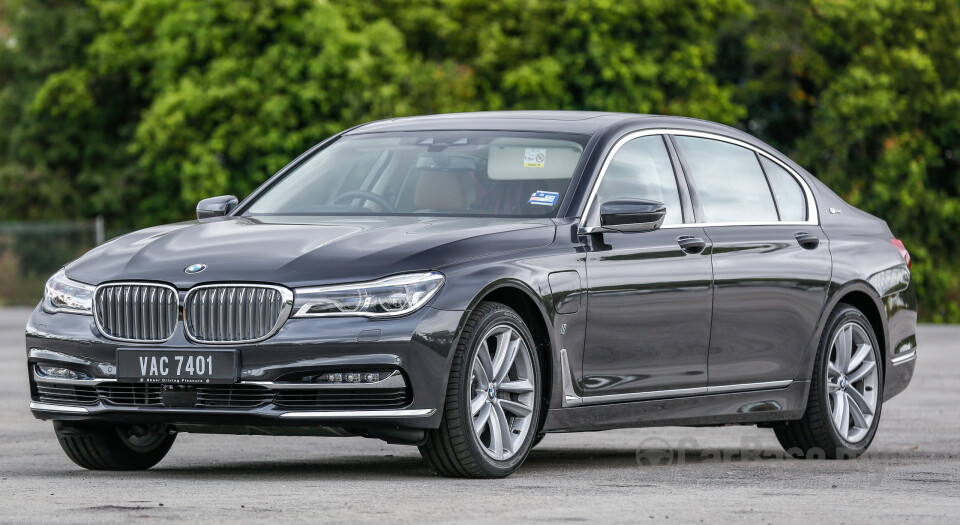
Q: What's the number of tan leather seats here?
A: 1